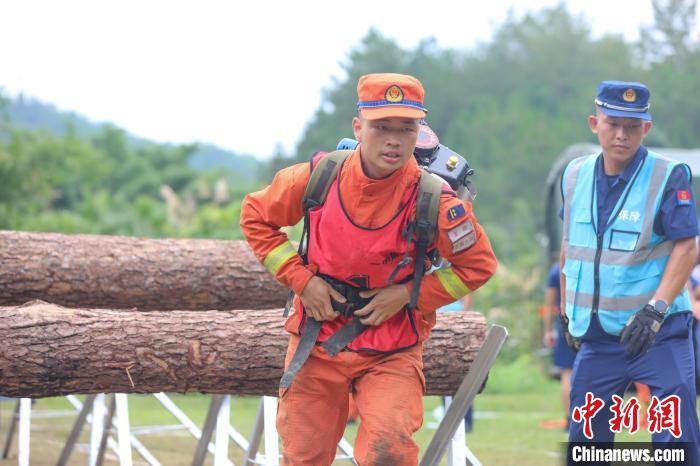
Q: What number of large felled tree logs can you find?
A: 2